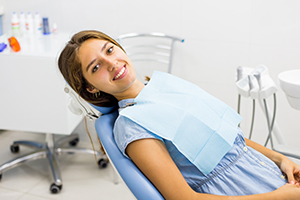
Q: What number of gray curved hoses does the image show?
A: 4